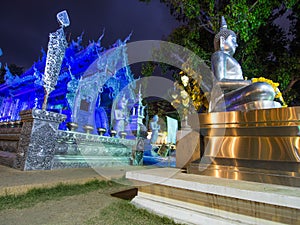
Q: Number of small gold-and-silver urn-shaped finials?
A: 5